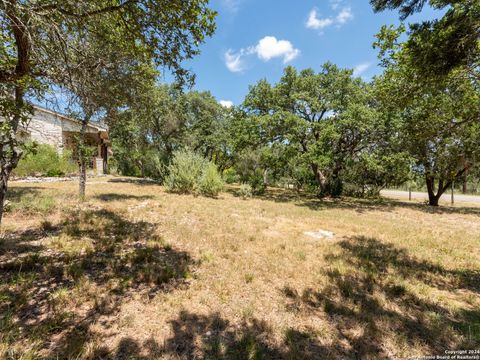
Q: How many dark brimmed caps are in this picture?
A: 0